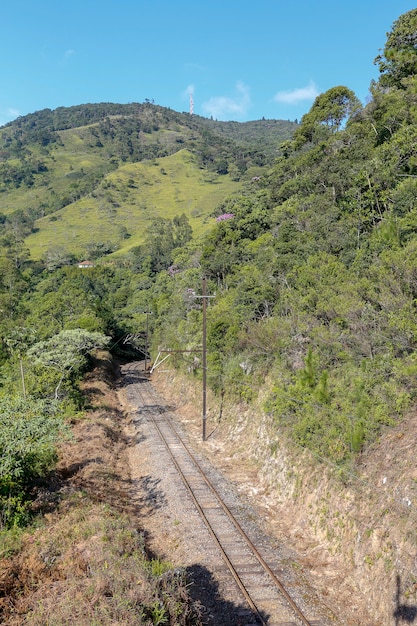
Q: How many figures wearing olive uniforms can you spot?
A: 0